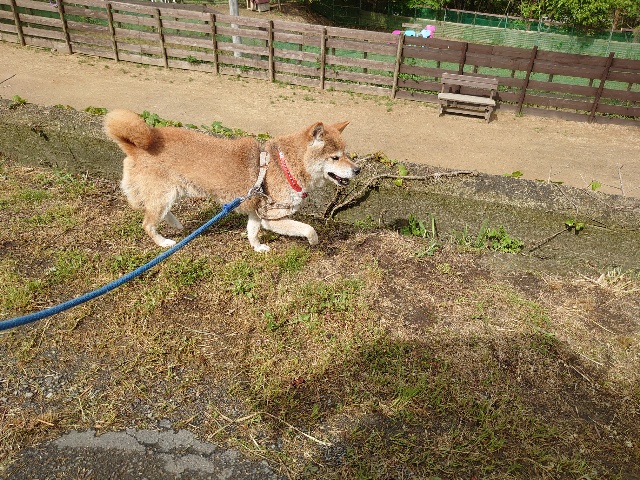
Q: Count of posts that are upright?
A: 11